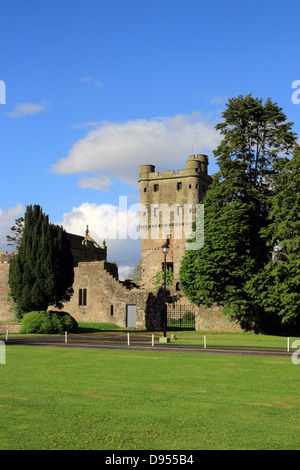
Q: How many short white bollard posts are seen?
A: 6